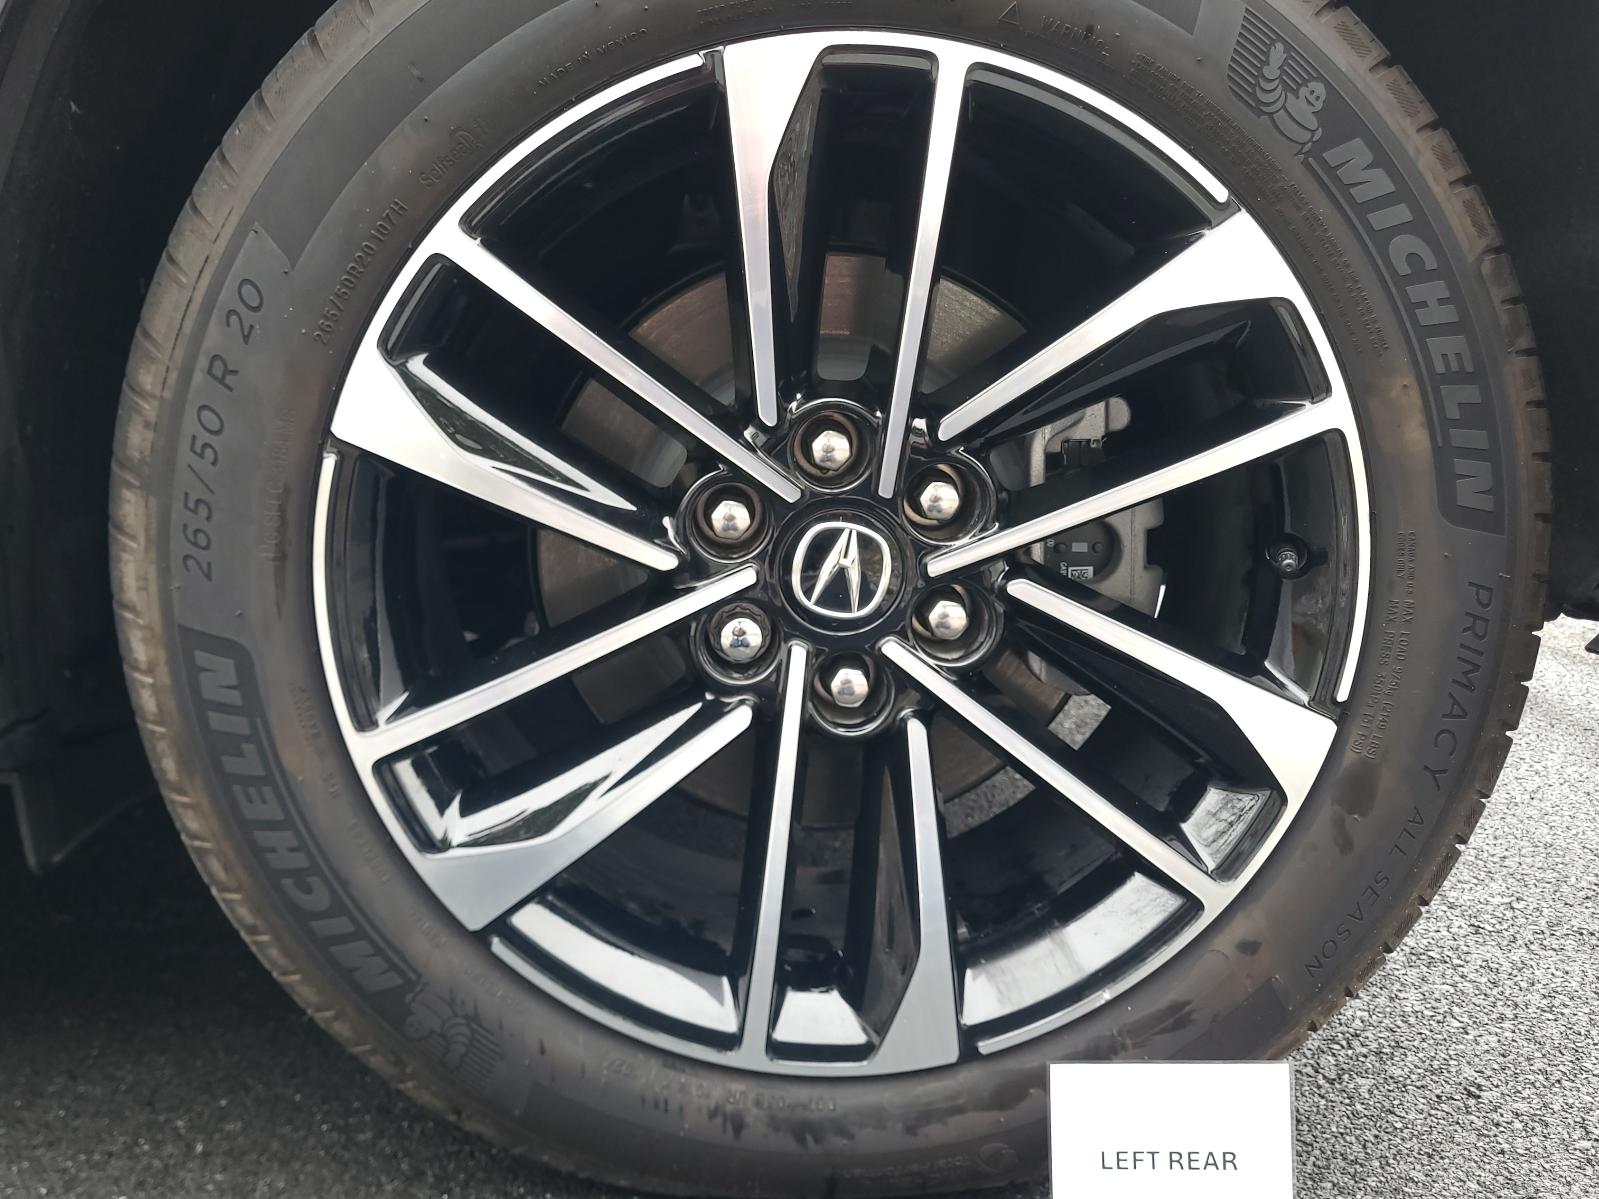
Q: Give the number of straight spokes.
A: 6